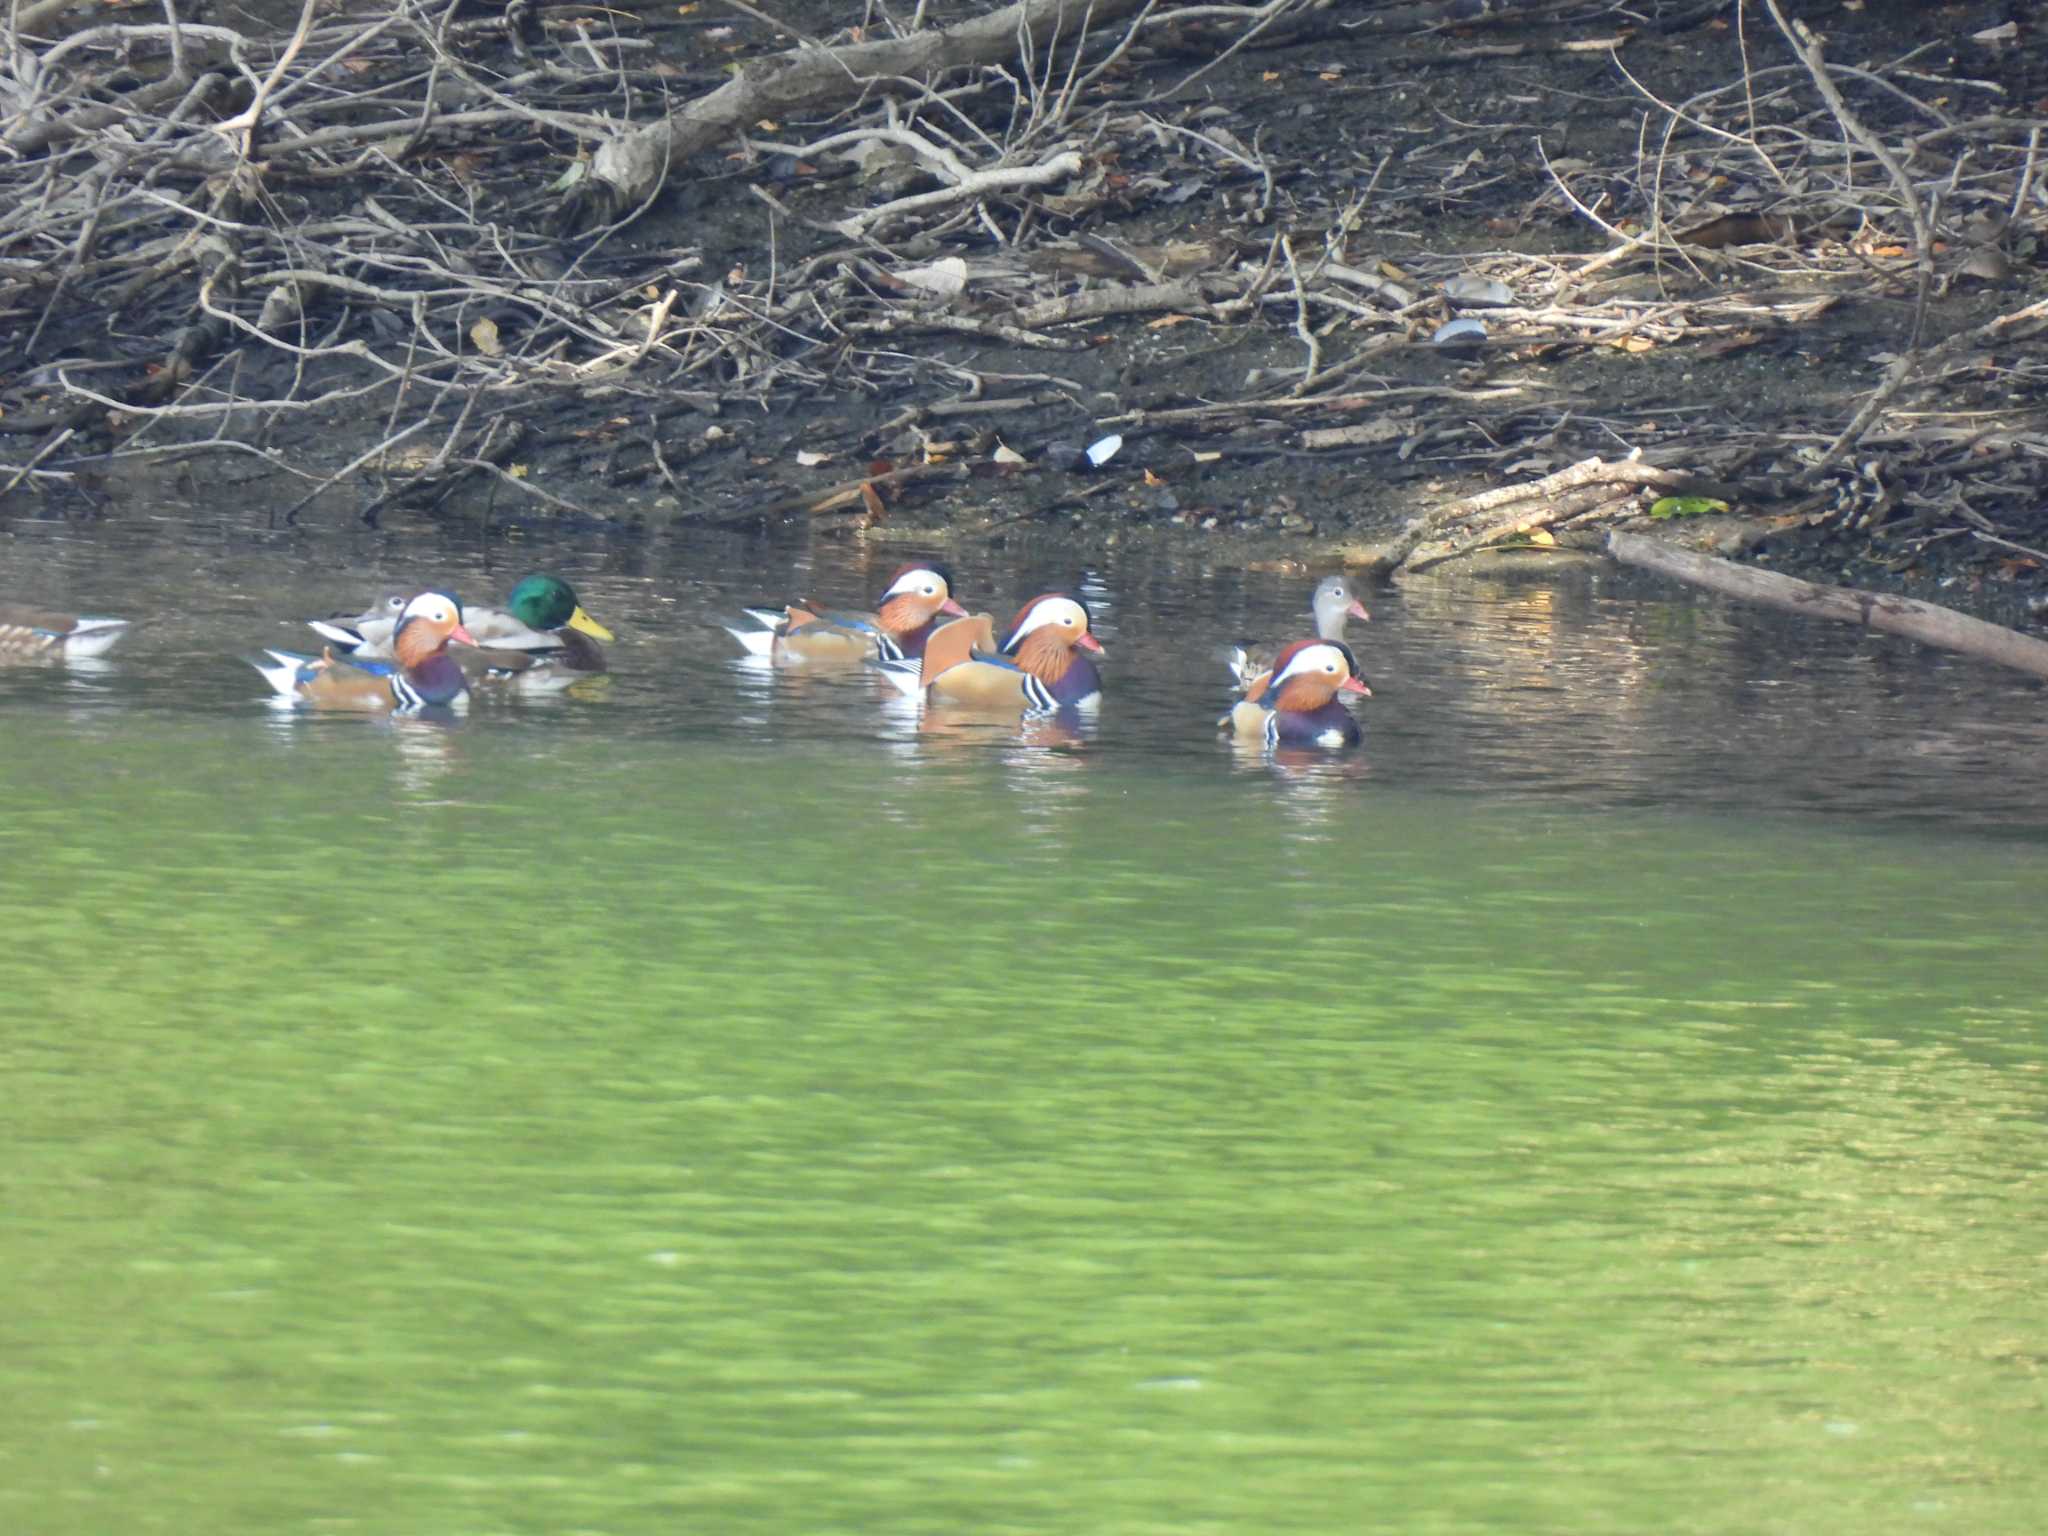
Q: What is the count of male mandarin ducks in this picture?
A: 4